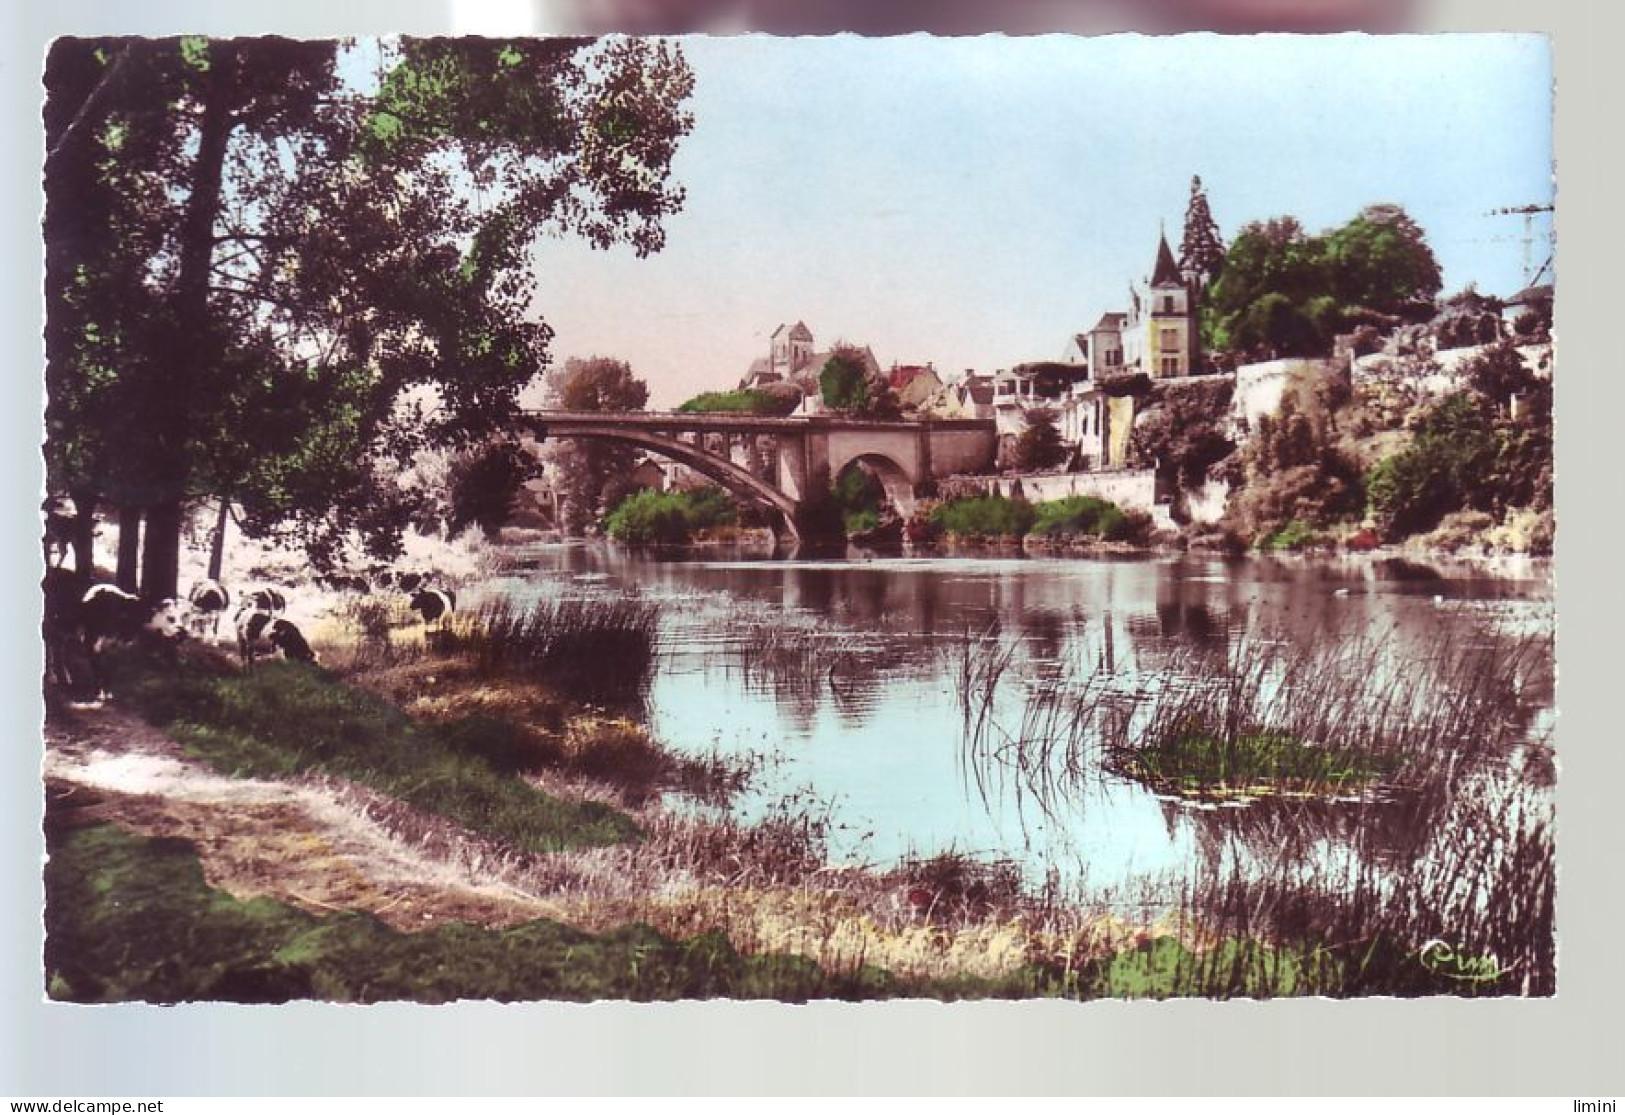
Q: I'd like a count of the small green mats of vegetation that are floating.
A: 1